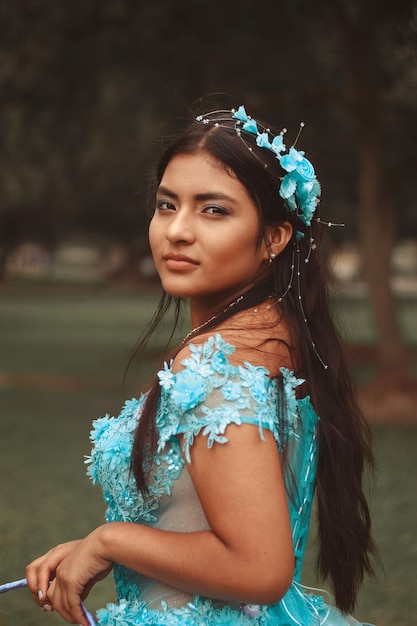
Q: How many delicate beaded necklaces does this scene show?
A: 1